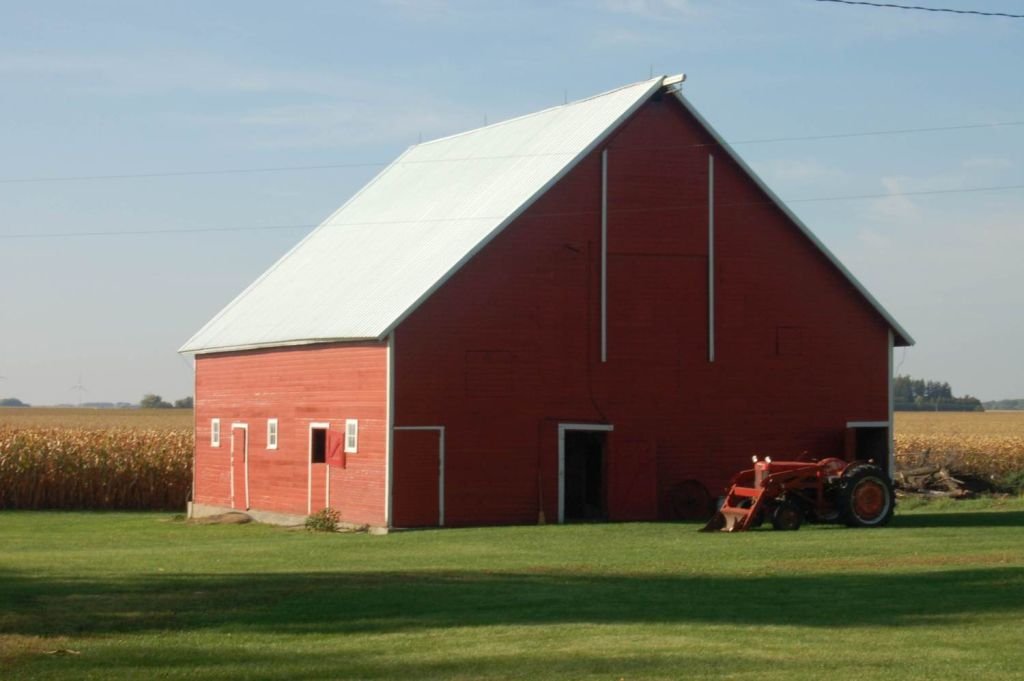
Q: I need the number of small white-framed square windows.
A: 3